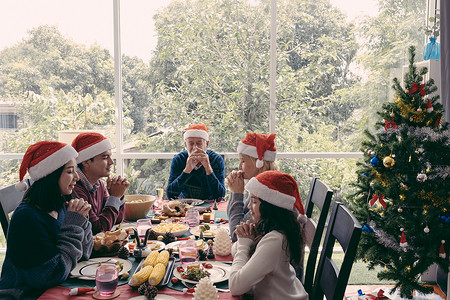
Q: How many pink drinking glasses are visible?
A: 4